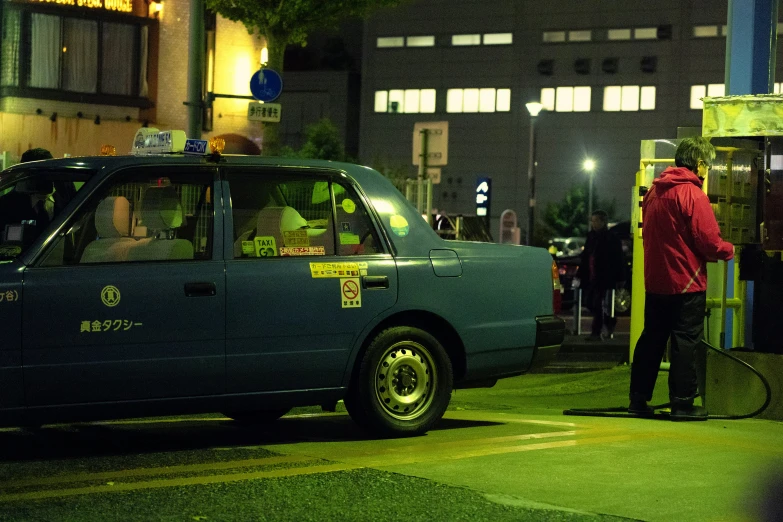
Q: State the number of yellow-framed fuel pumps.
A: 1